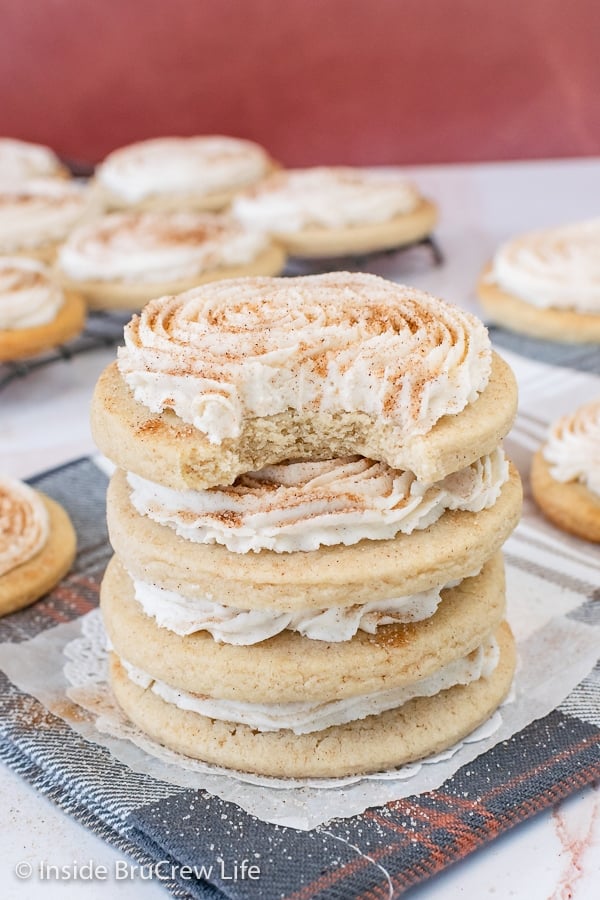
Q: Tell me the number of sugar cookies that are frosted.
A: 13